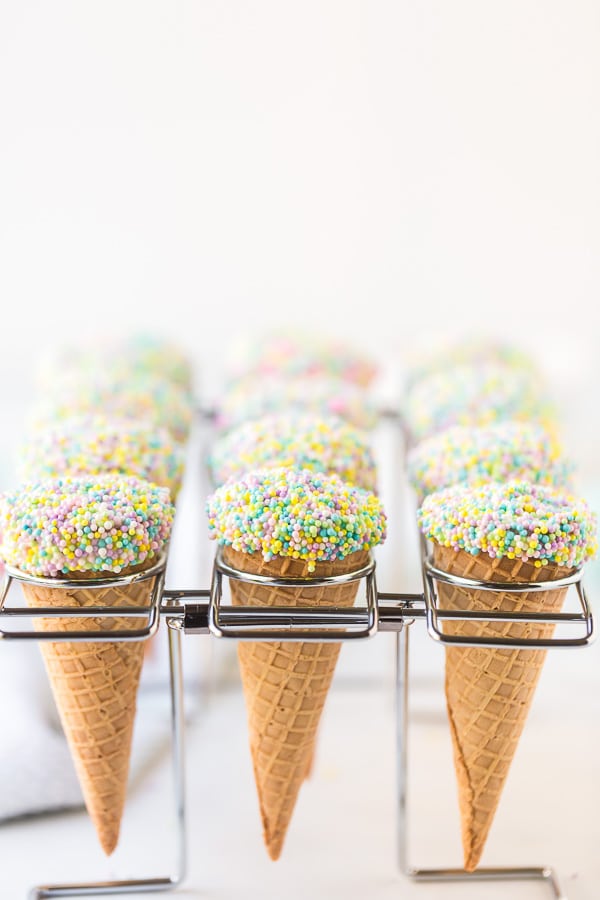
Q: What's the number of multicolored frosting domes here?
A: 12